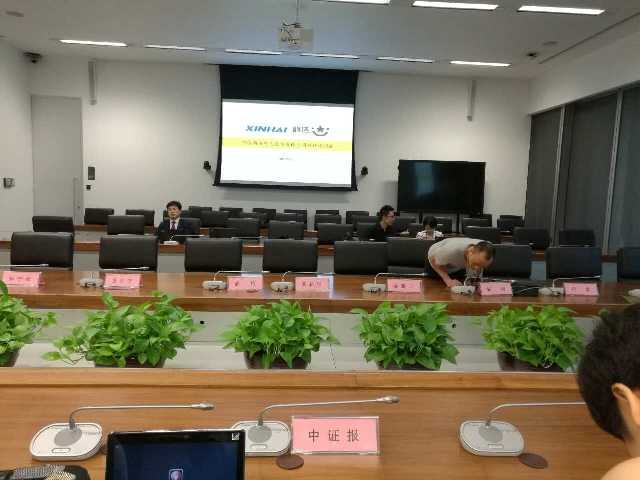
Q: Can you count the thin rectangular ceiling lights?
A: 9